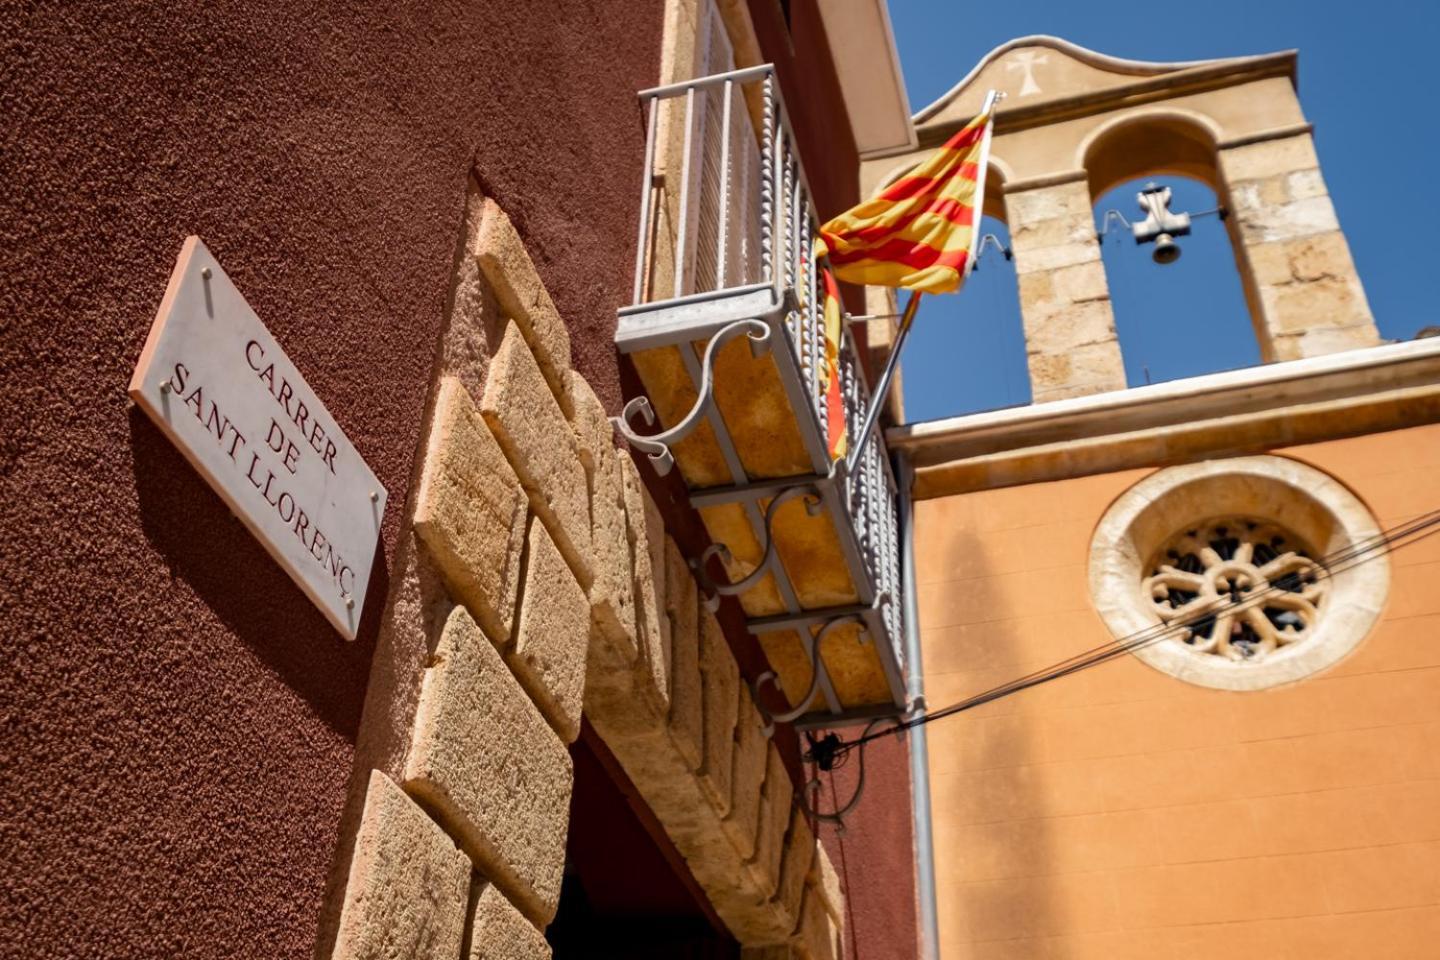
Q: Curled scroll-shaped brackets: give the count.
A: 4